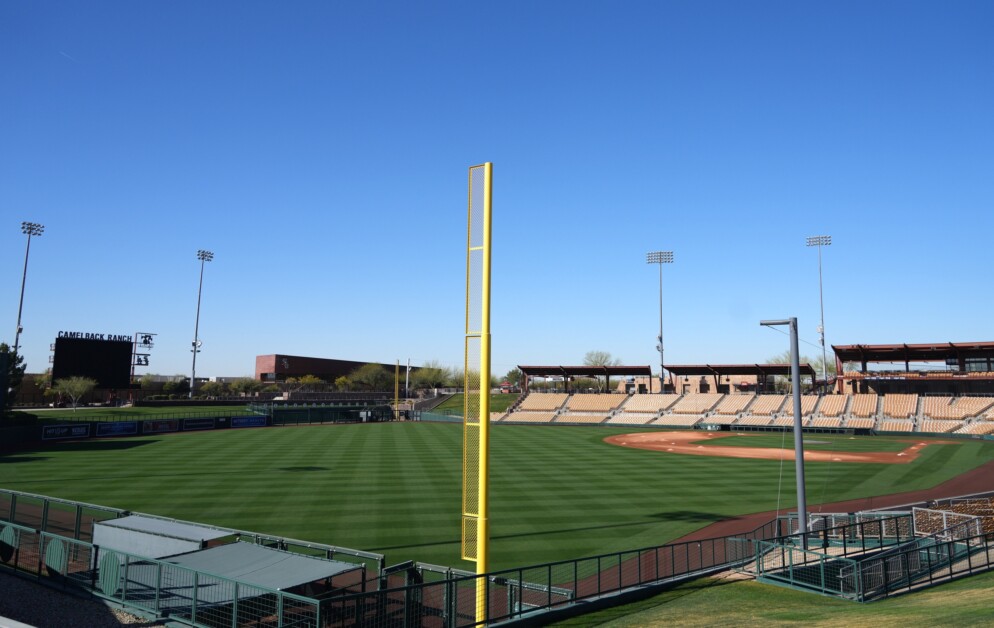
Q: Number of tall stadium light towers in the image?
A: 4